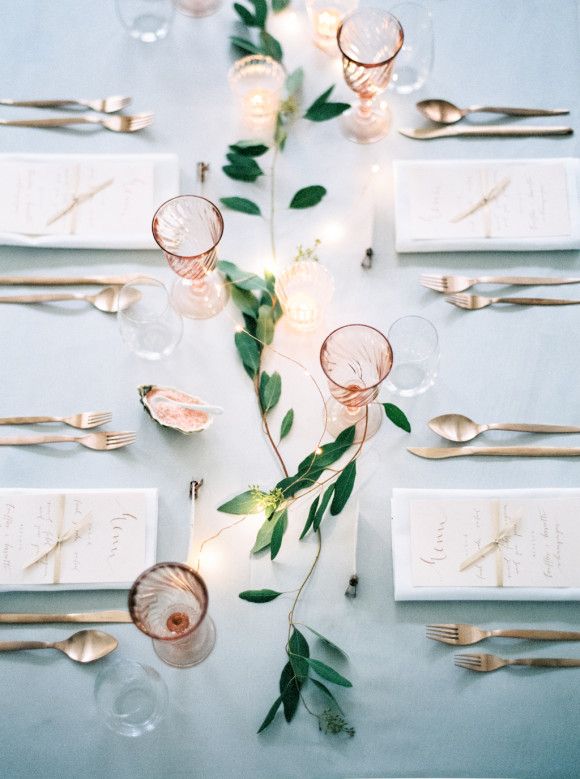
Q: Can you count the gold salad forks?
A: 4